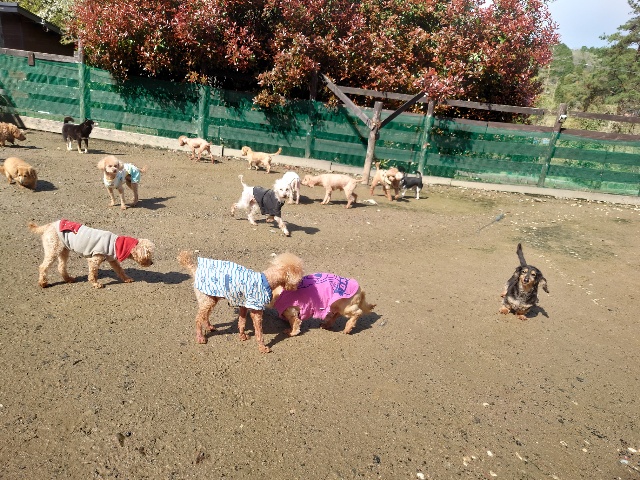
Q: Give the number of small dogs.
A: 15